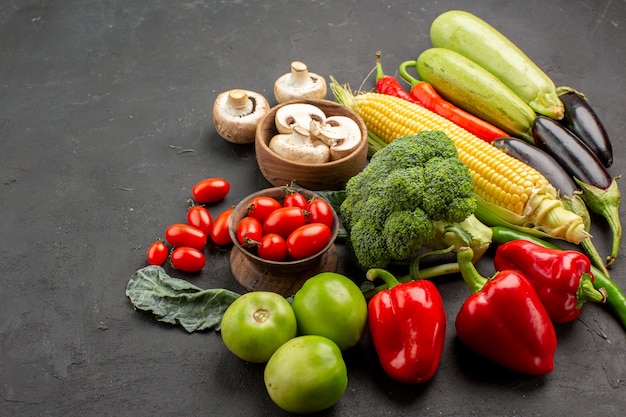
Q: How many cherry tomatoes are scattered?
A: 6